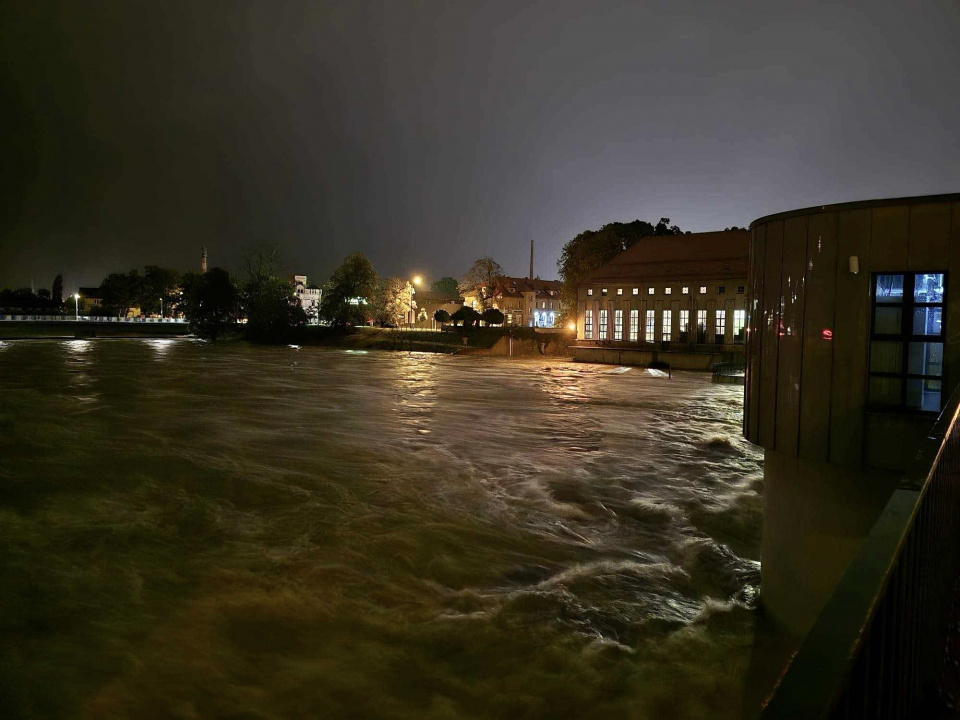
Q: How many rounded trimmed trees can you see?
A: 3